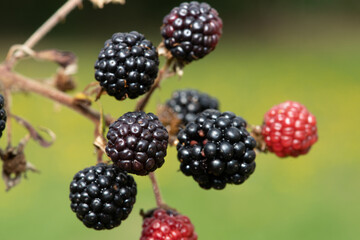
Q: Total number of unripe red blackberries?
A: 2